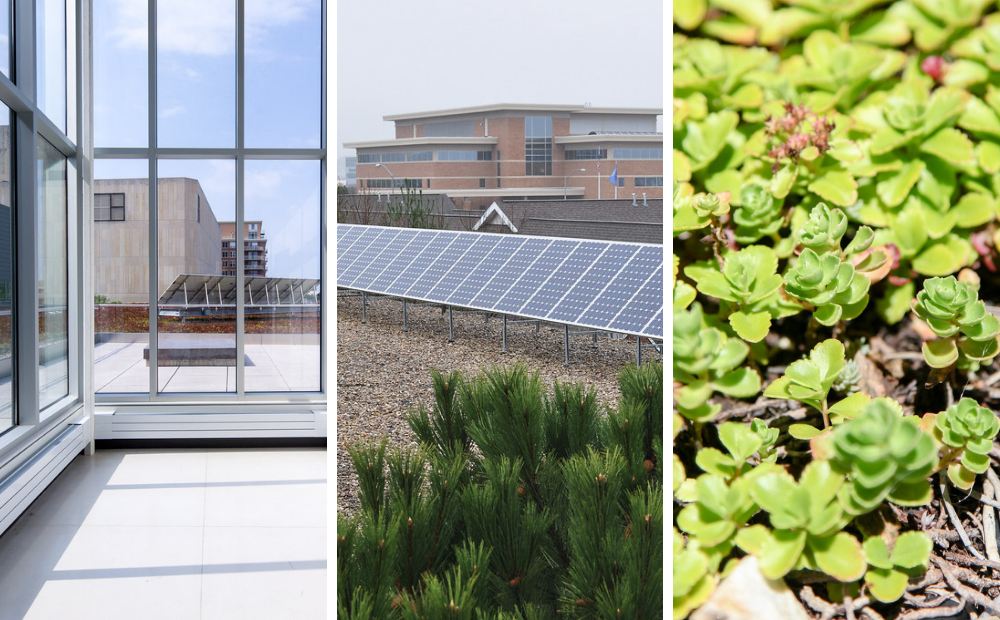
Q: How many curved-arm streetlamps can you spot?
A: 2